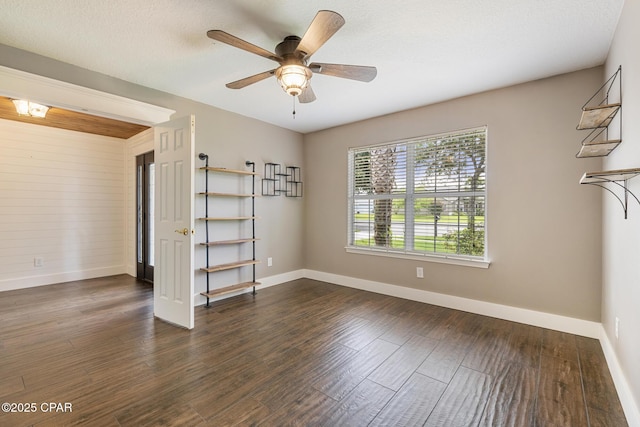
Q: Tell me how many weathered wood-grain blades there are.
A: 5